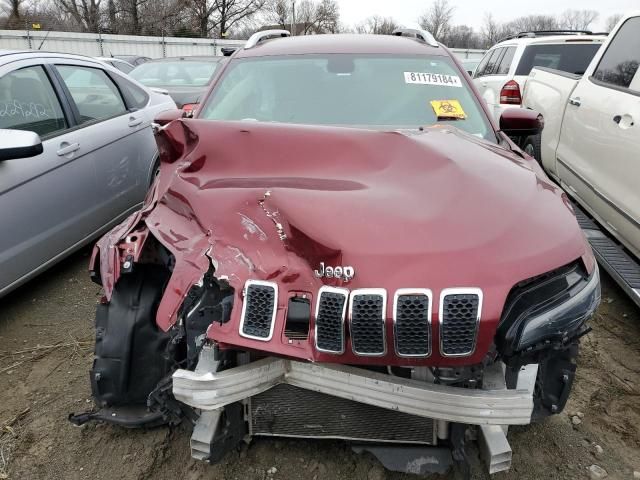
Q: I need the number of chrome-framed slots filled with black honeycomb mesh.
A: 5